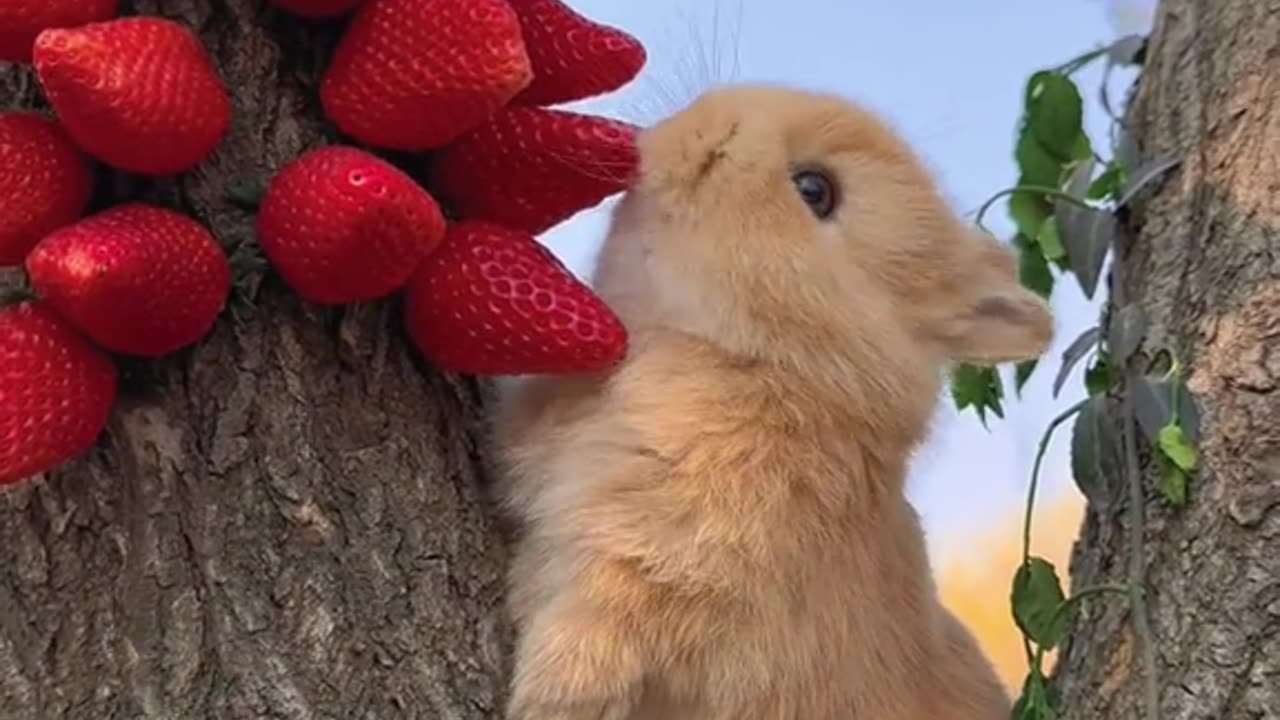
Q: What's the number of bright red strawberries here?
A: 11